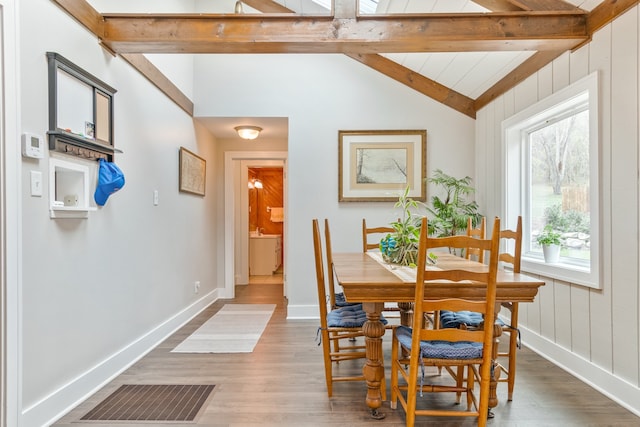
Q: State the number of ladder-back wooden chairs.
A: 6